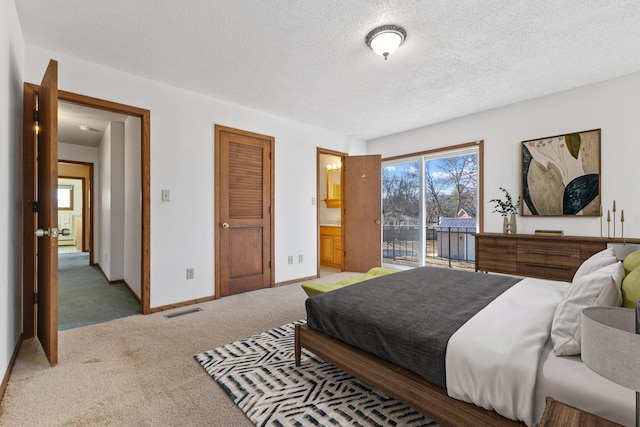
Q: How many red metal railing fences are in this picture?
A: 0